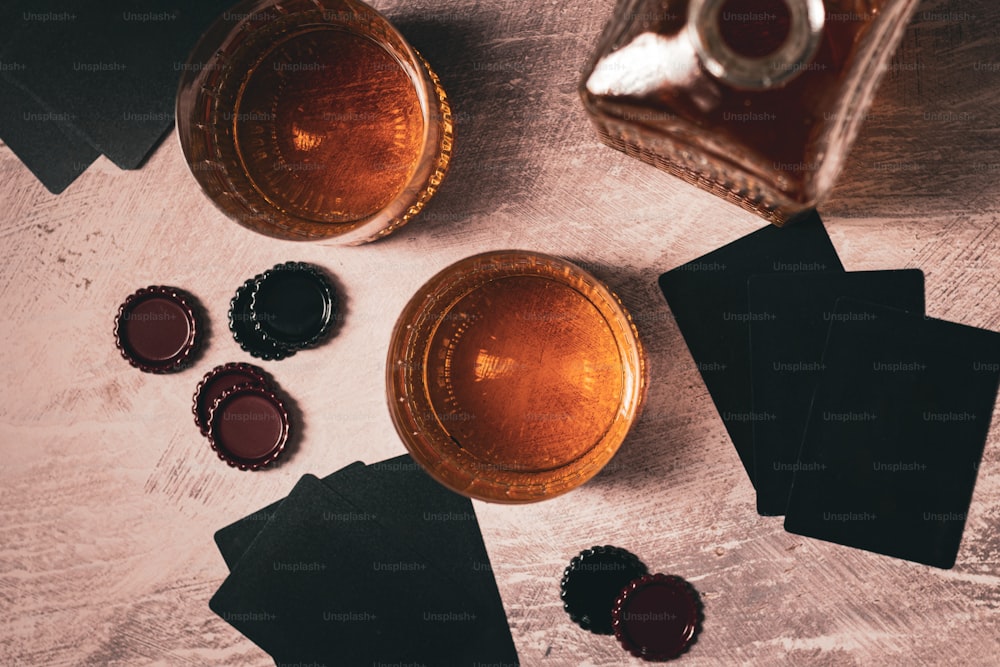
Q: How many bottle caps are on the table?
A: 7